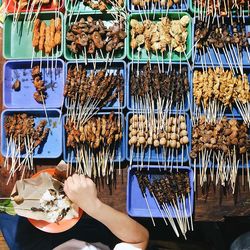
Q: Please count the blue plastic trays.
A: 11